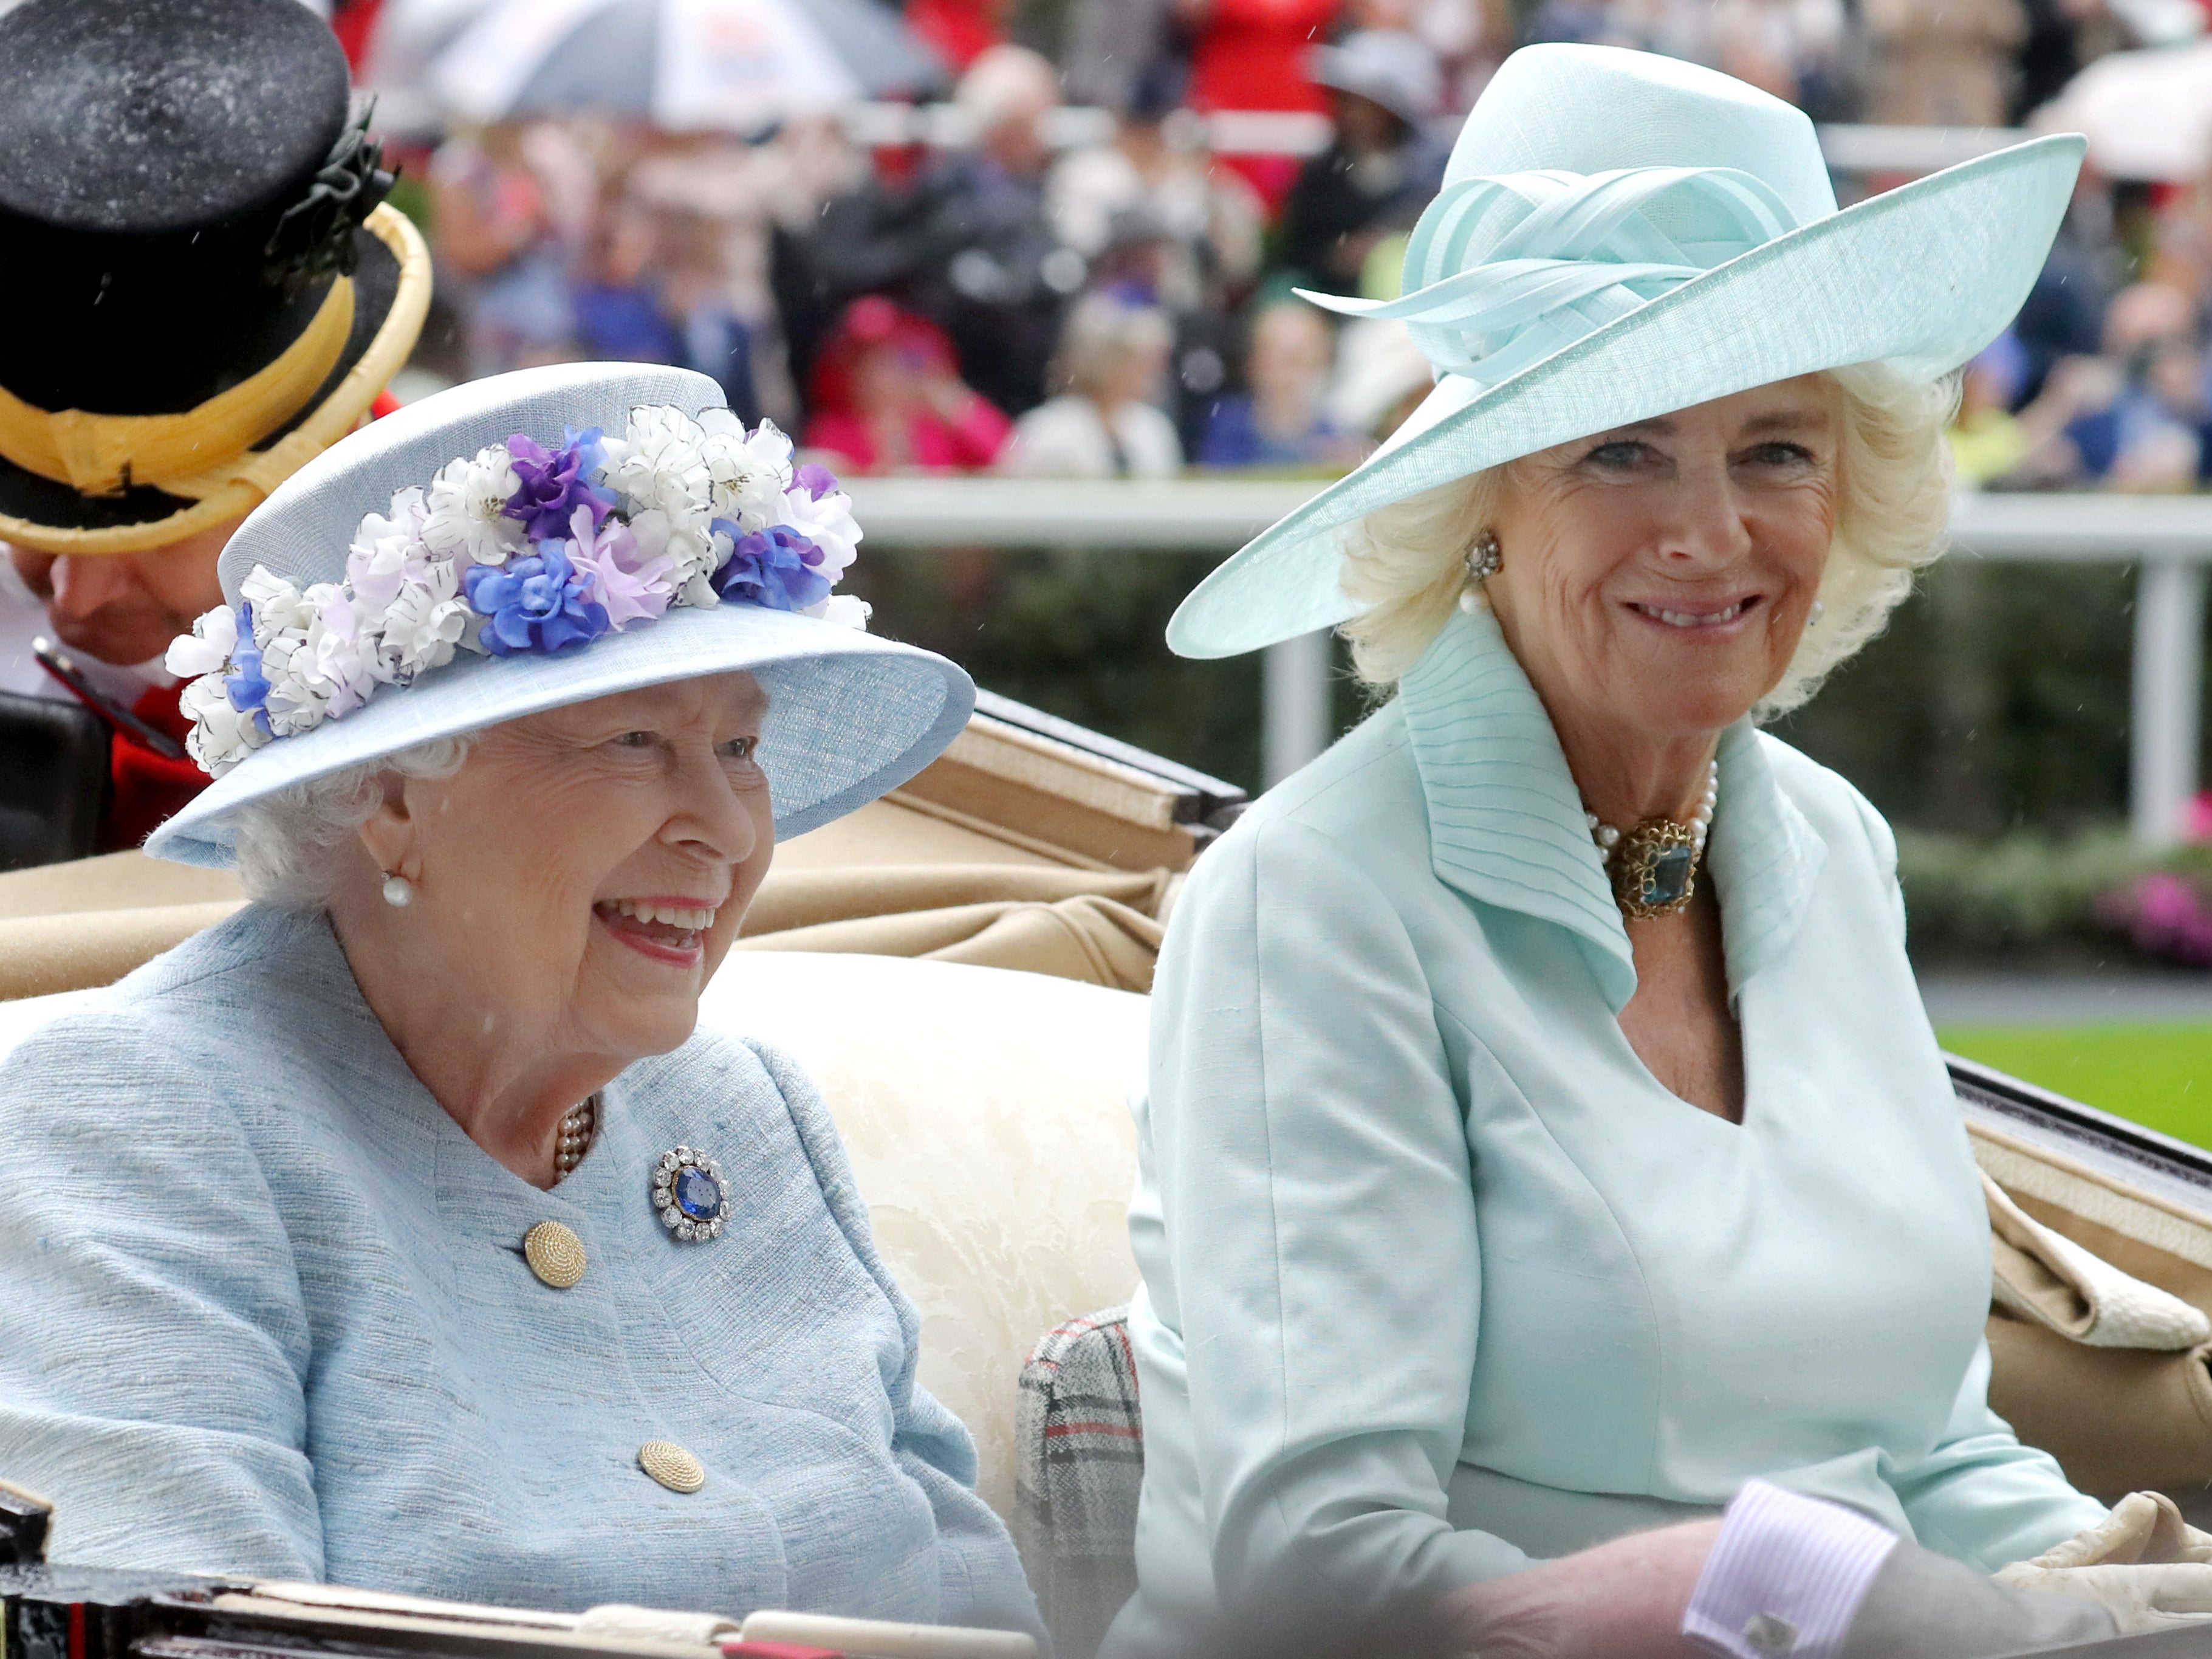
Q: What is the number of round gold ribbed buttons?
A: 2